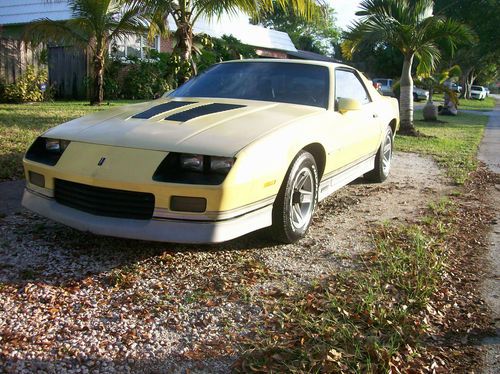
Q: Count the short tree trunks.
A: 2